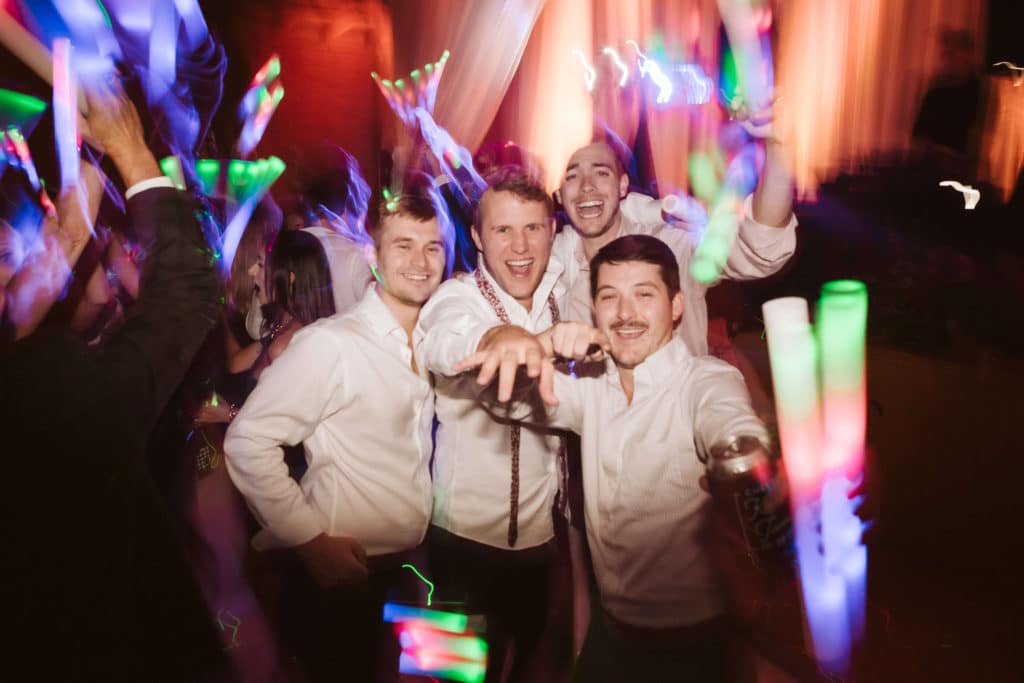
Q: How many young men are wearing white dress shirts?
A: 4